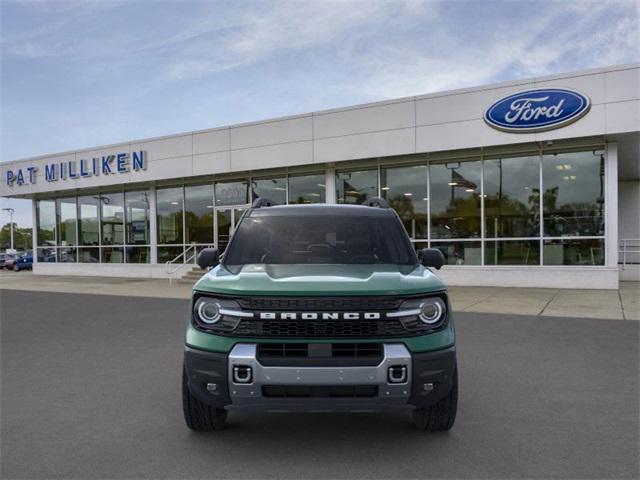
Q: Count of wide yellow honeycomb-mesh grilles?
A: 0